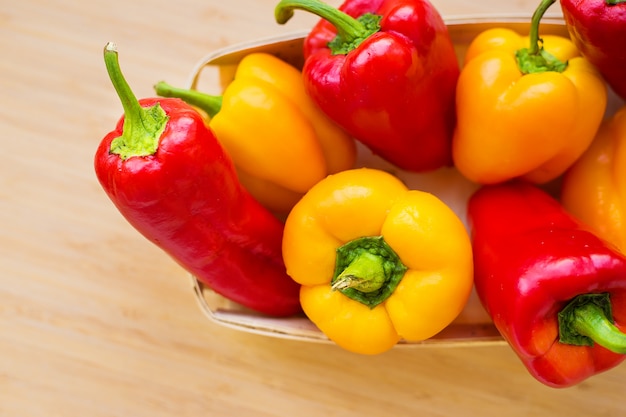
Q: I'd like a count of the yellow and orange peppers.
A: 4